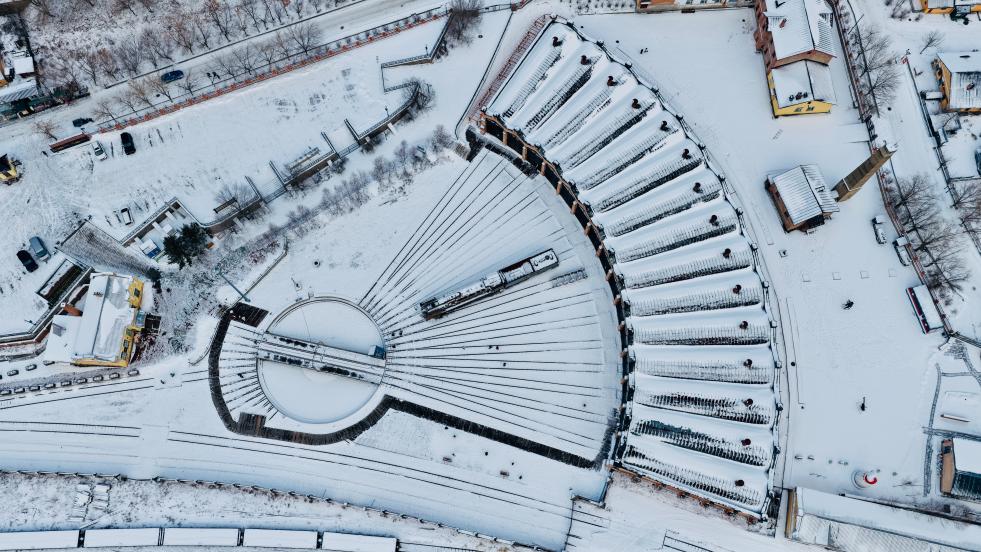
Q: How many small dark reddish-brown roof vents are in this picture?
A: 15